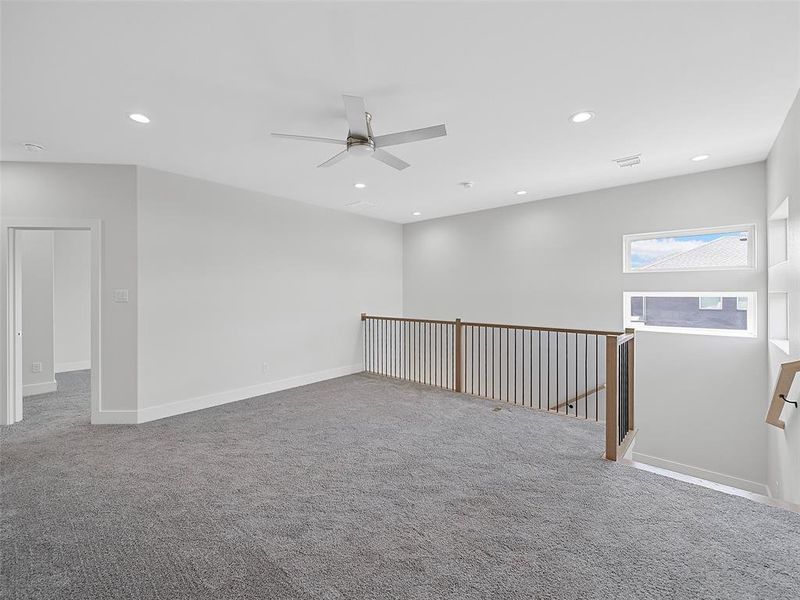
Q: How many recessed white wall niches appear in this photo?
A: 2